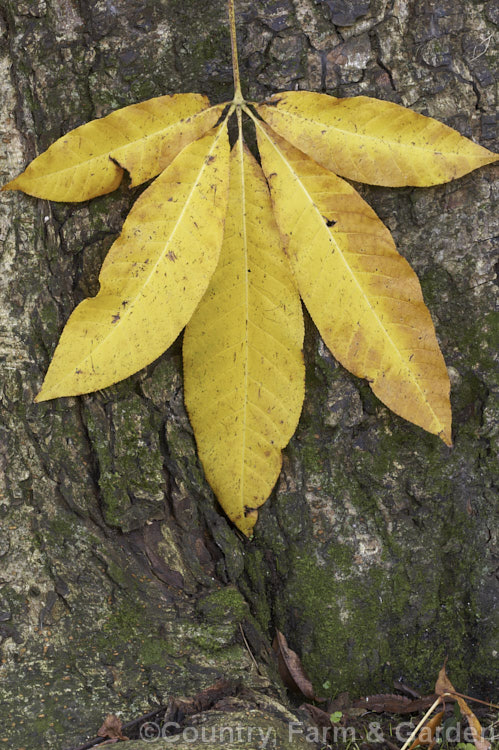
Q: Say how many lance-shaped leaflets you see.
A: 5